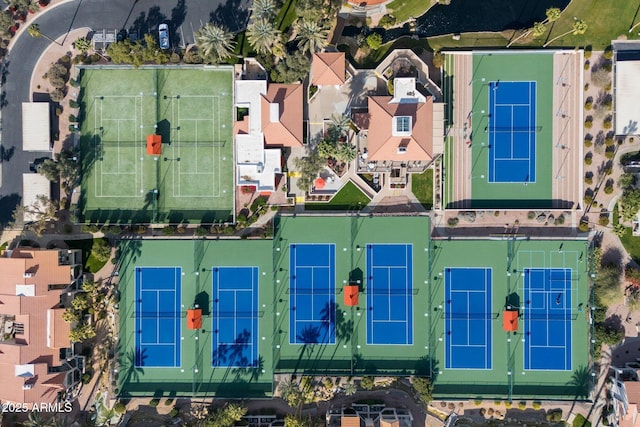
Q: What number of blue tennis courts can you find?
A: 7